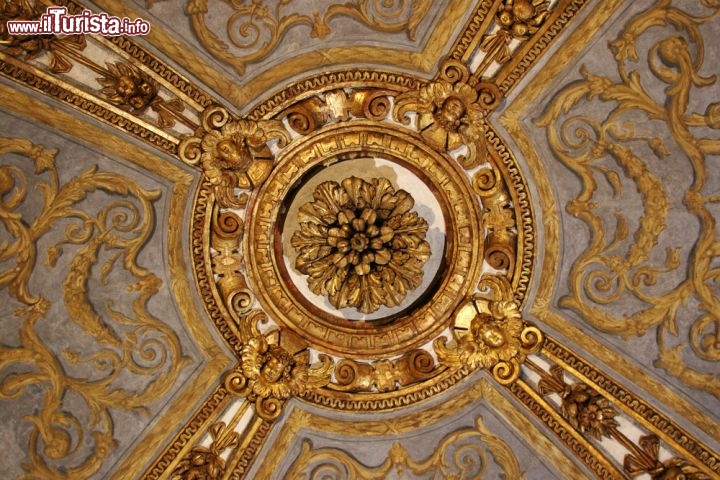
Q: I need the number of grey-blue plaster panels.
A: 4